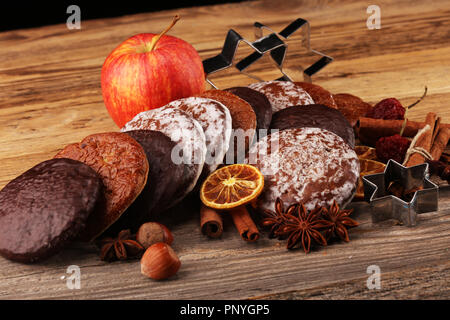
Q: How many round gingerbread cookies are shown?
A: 12